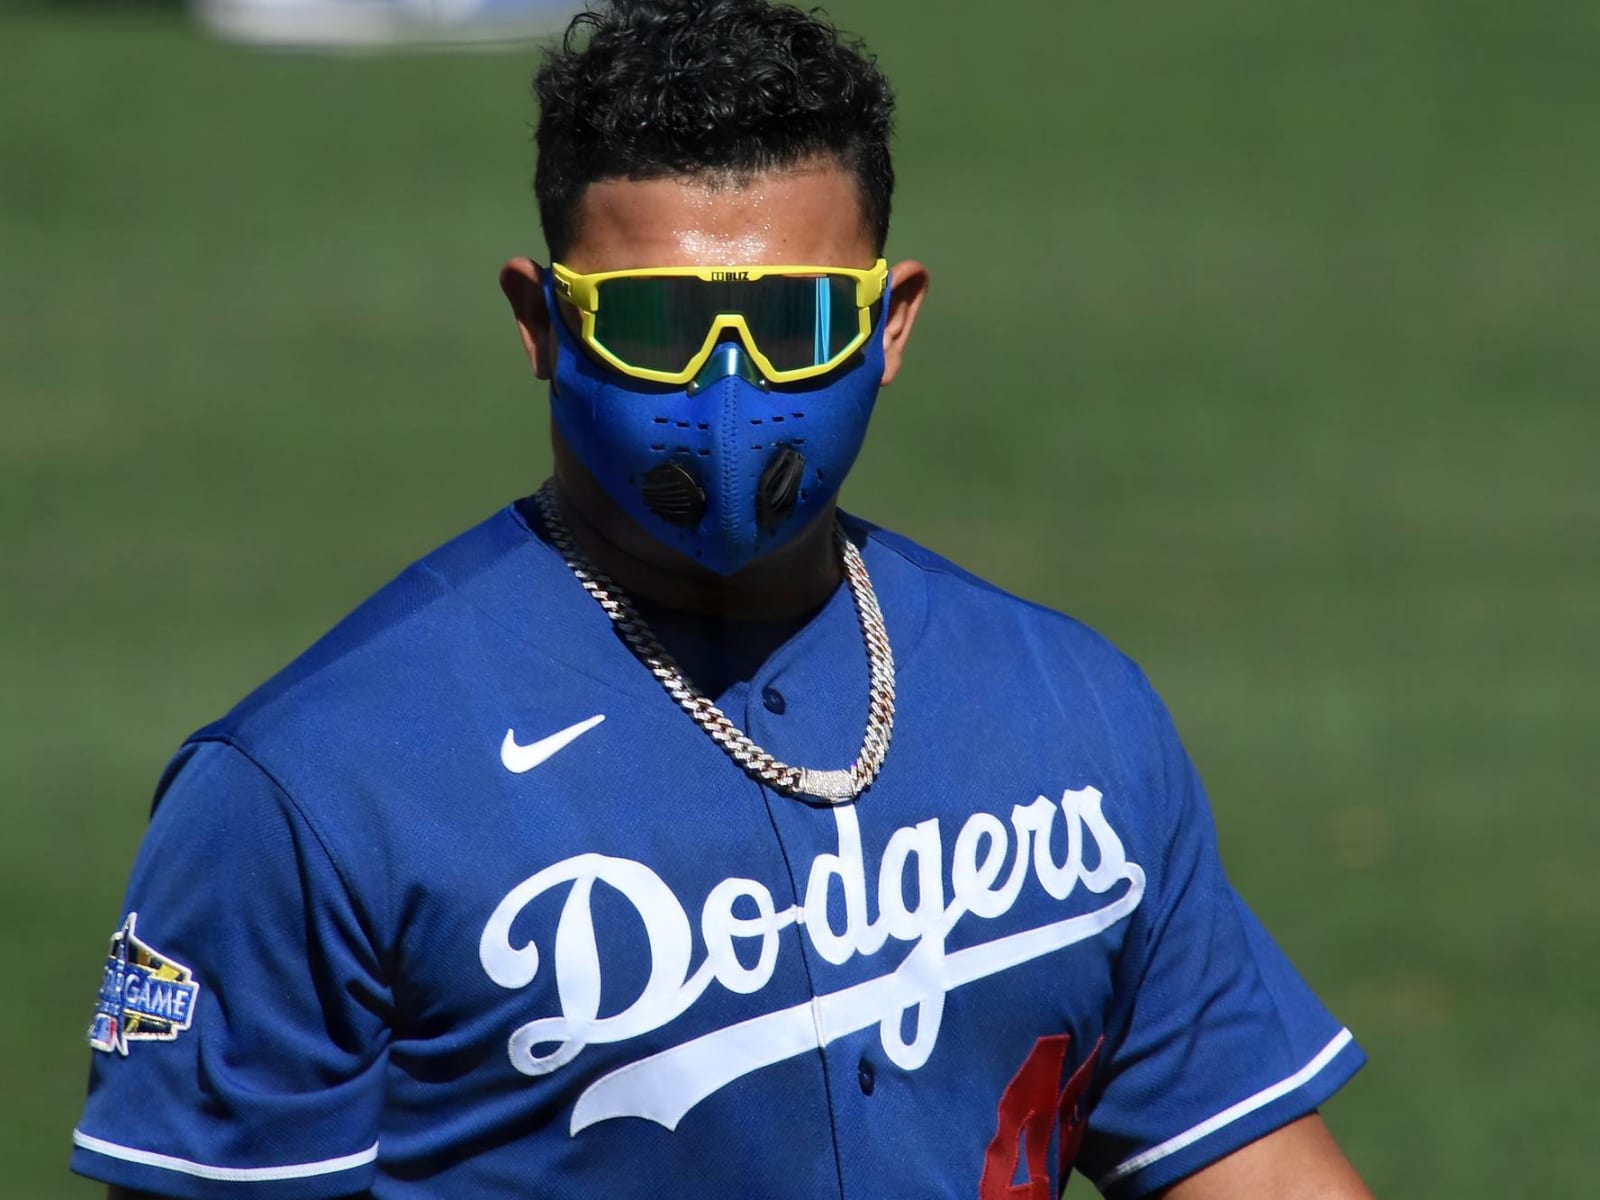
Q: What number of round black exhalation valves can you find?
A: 2